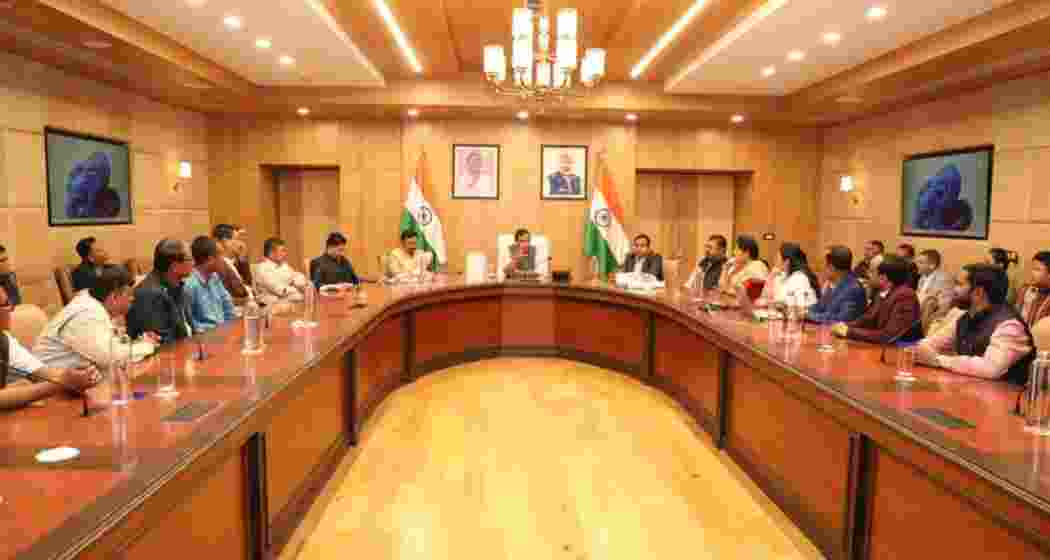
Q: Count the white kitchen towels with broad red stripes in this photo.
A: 0